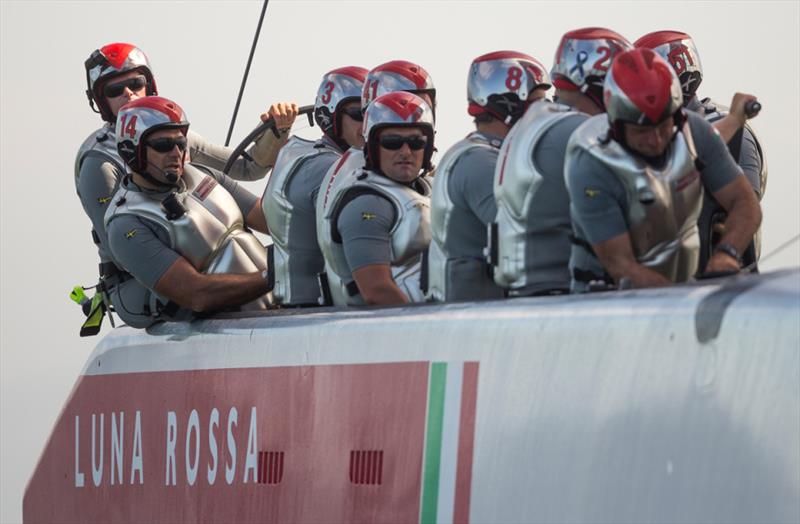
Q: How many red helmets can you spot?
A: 9